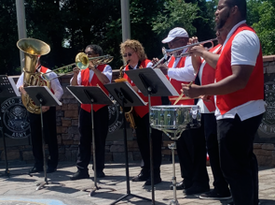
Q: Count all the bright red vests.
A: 6